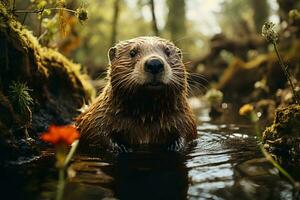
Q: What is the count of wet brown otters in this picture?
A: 1